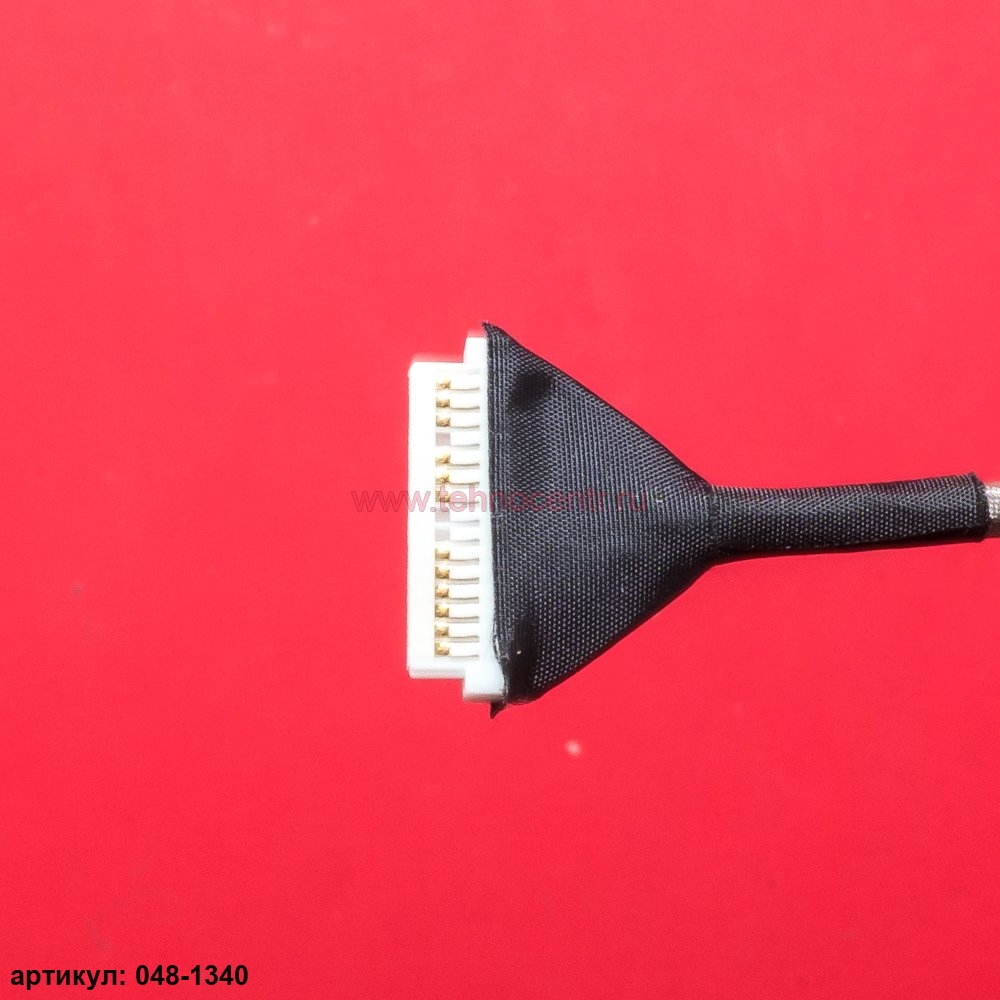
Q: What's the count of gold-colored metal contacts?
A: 12